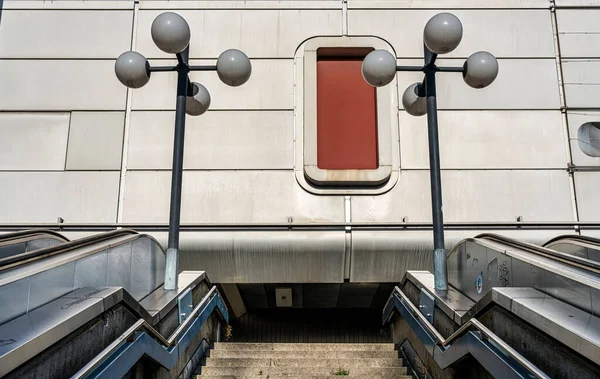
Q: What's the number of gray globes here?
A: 8